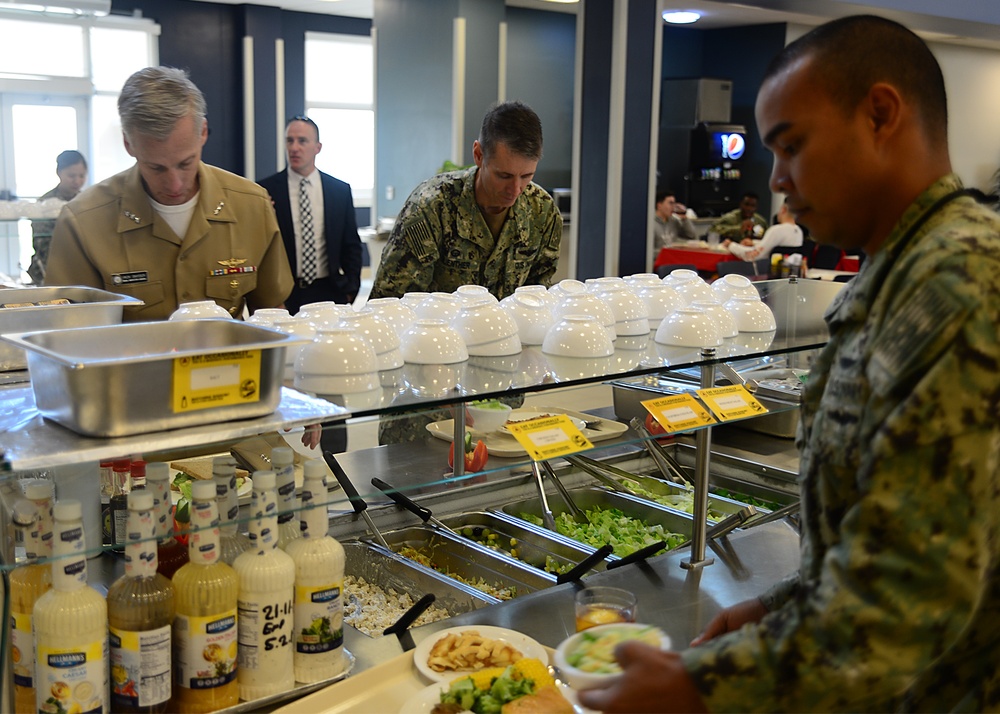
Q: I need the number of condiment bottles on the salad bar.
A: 12